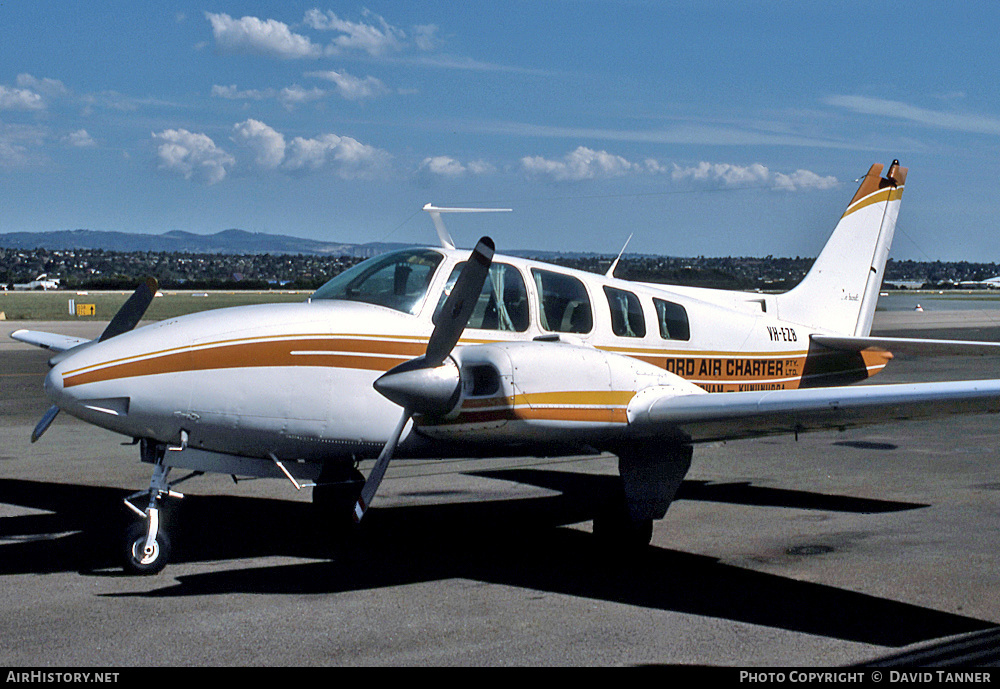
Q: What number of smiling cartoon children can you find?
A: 0